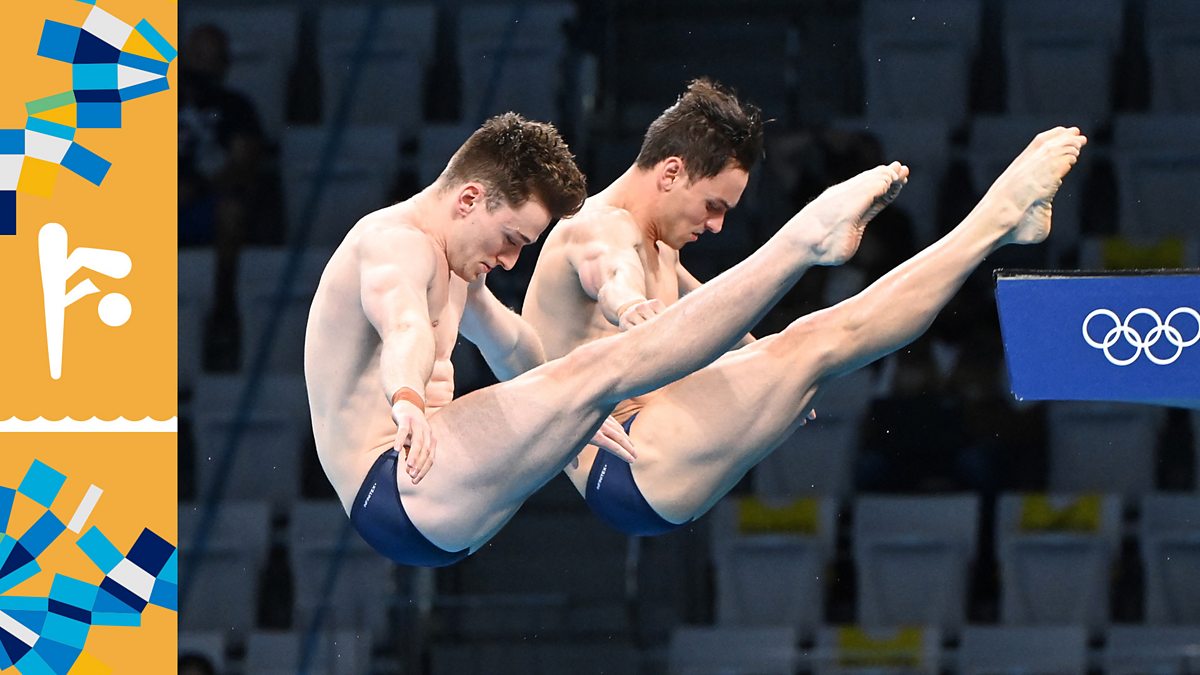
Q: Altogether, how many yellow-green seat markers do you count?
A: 4